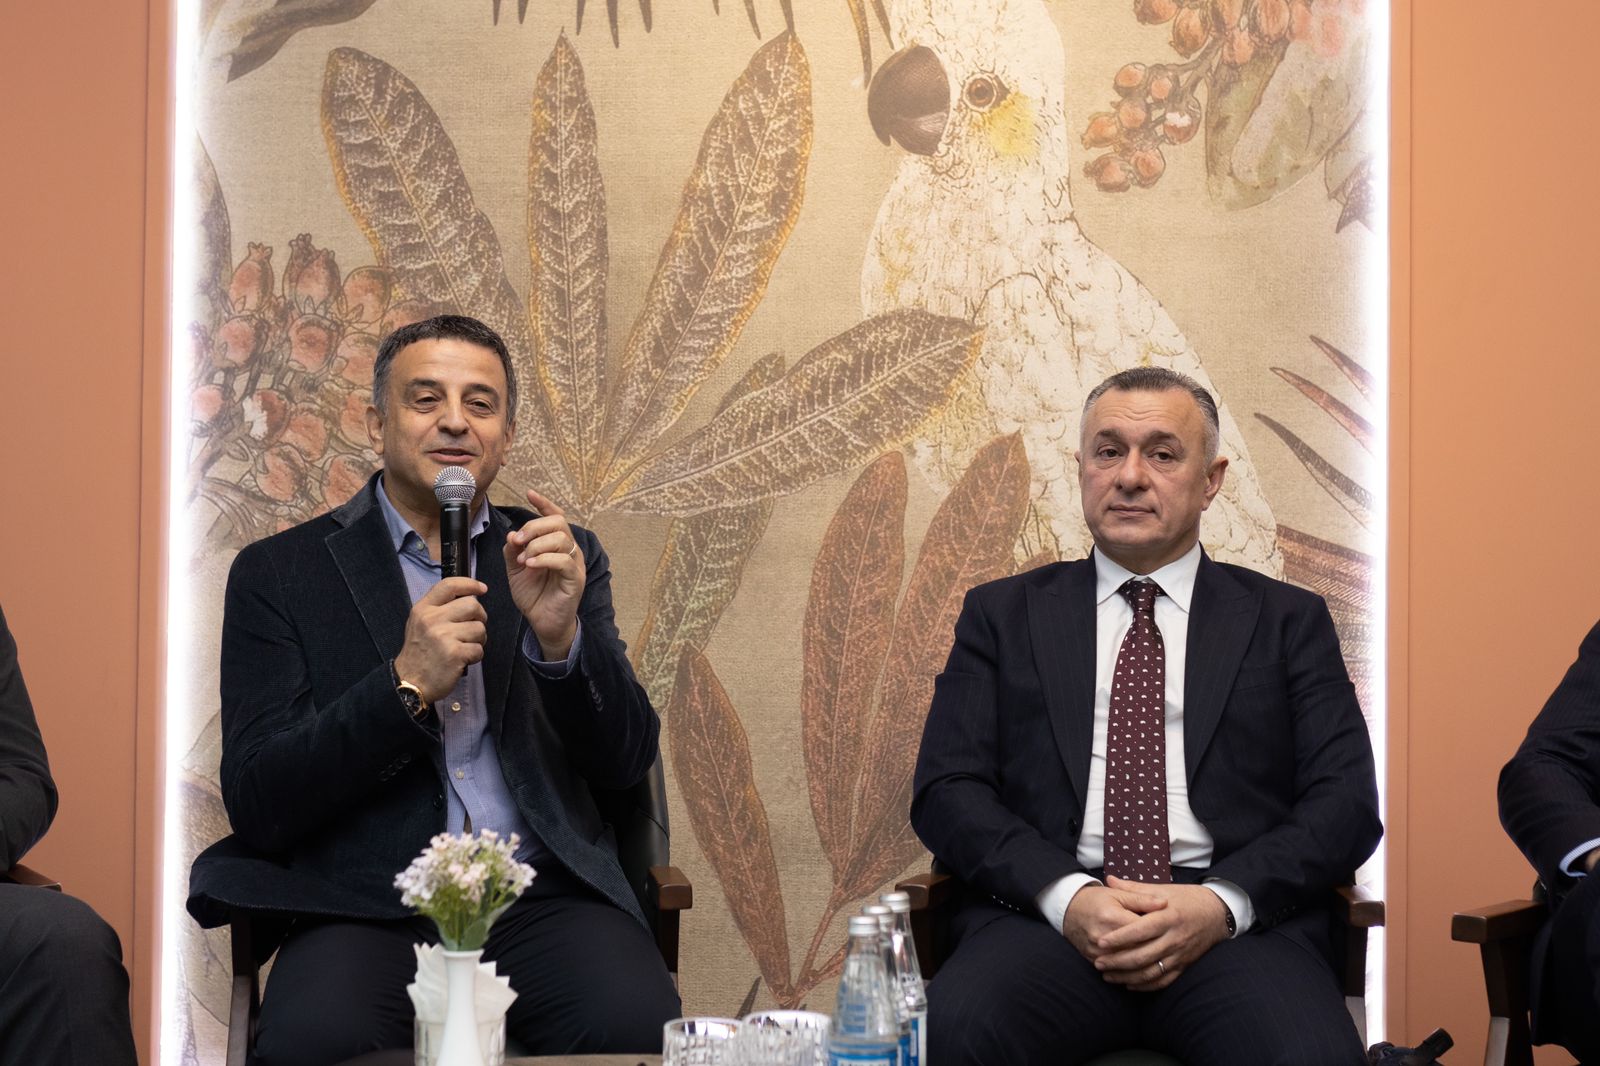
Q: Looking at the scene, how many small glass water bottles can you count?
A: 3